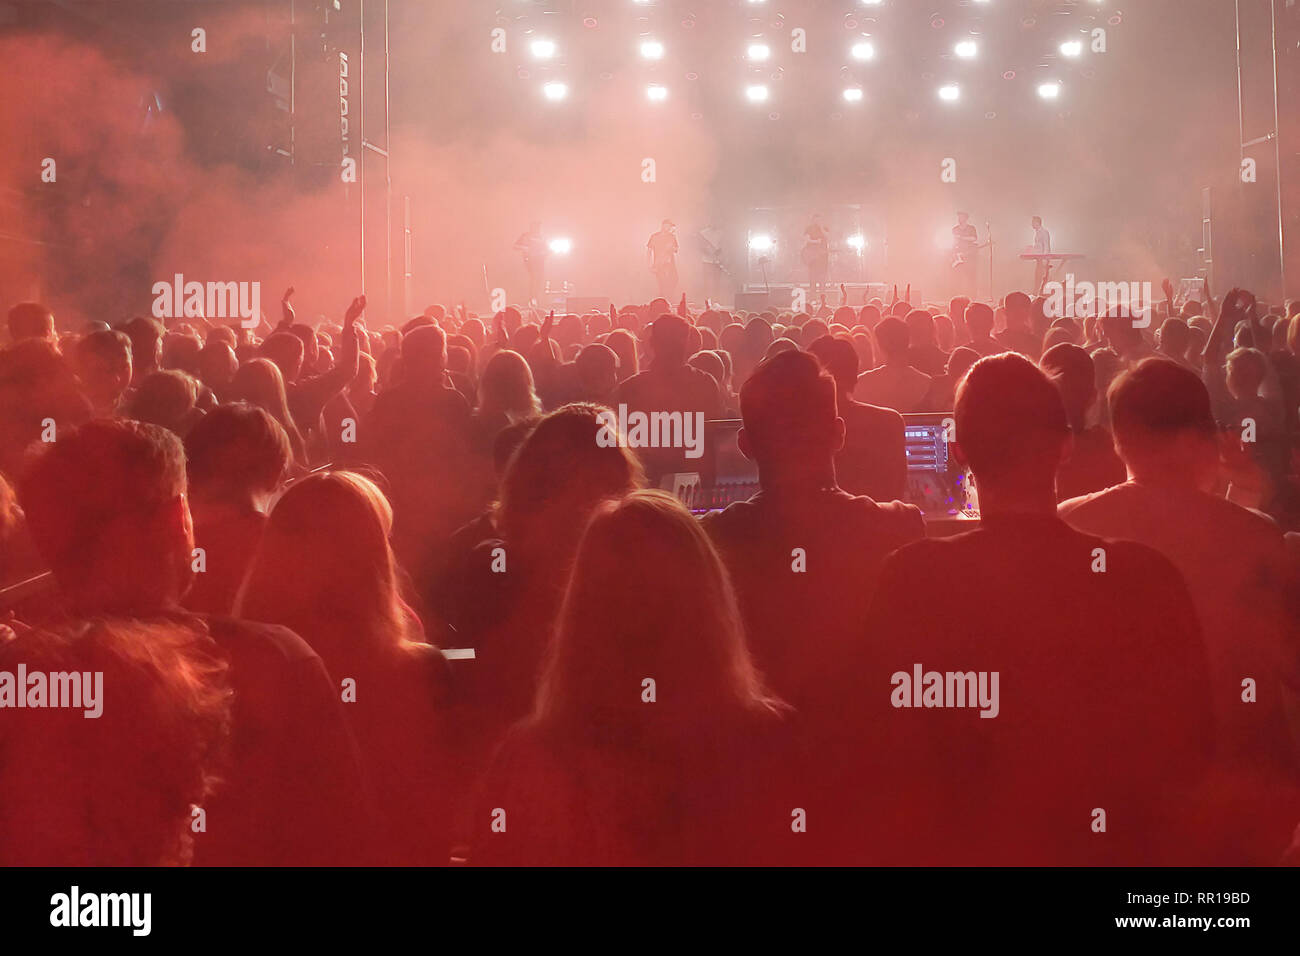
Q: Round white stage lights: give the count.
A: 15